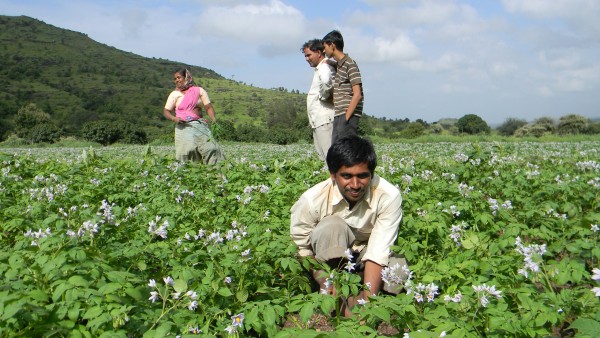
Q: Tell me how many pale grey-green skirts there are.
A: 1